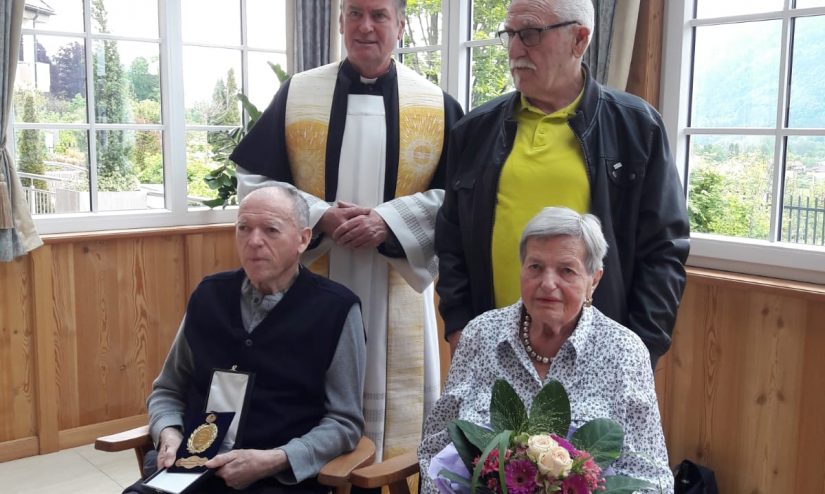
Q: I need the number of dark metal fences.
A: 1